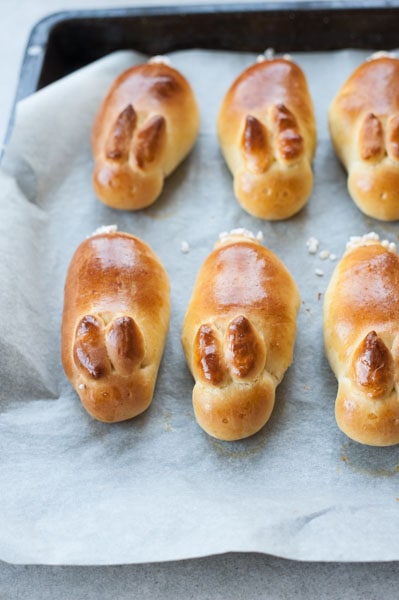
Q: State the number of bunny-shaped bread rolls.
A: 6